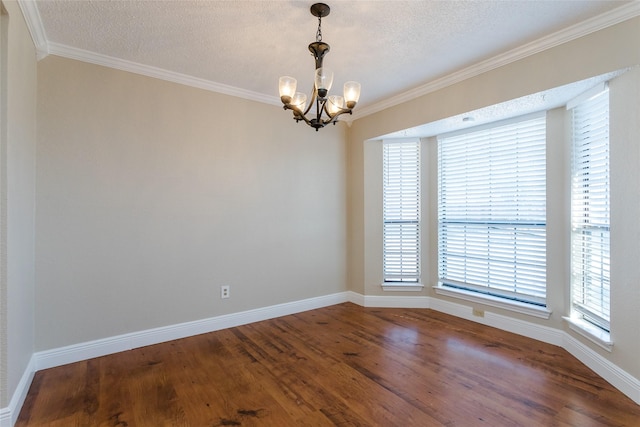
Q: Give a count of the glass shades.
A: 5